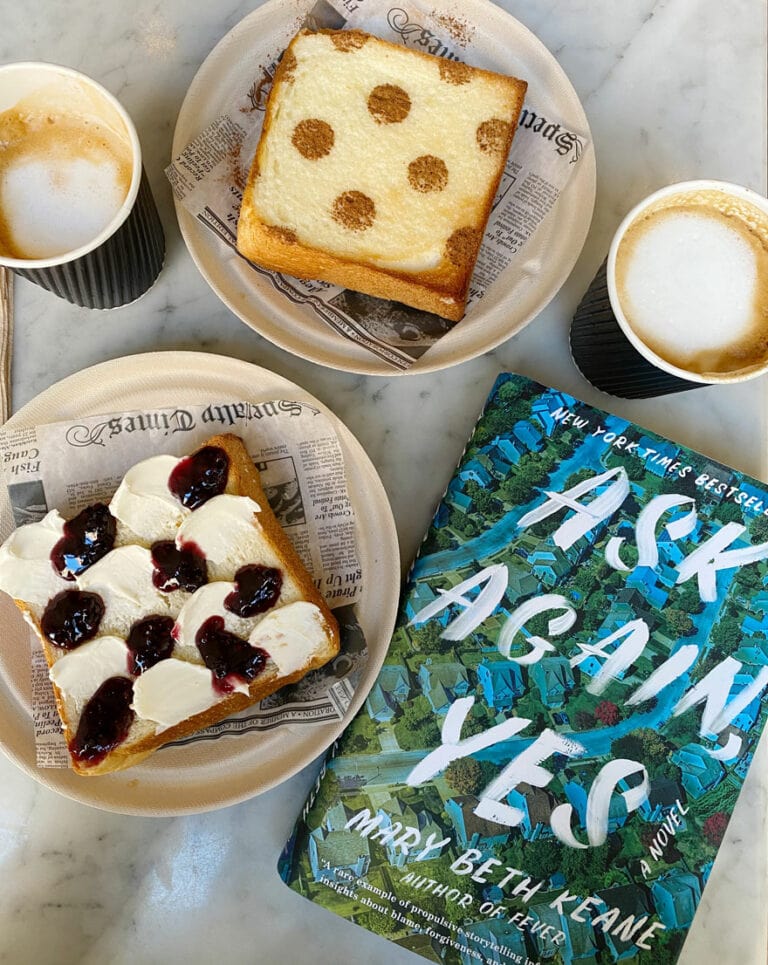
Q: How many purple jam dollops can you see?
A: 8